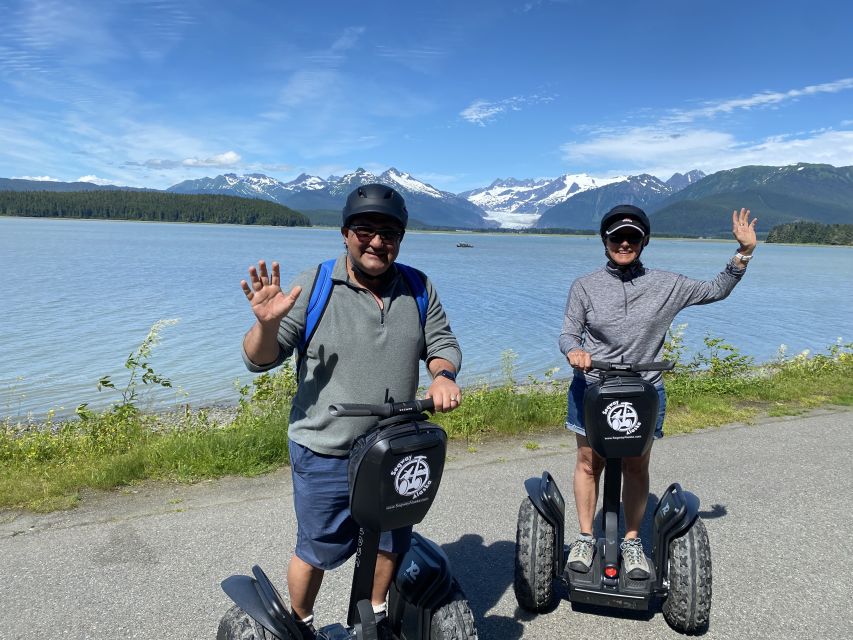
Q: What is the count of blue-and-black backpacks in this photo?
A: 1